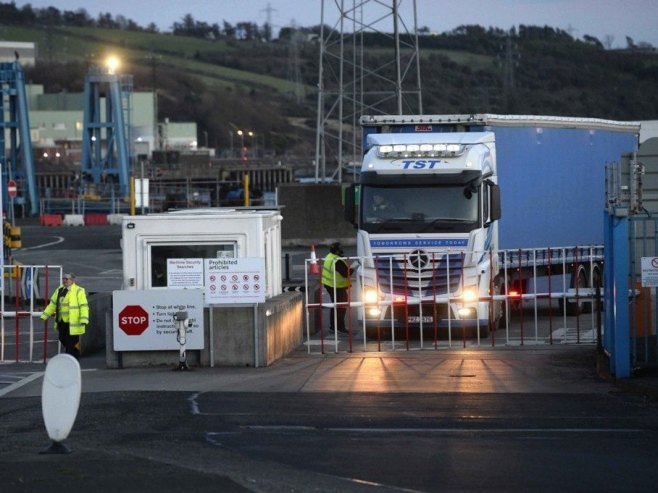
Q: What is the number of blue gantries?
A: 2